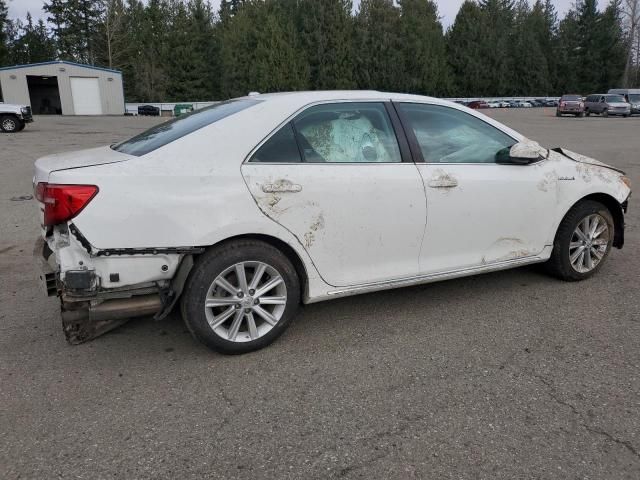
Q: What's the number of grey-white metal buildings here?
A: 1